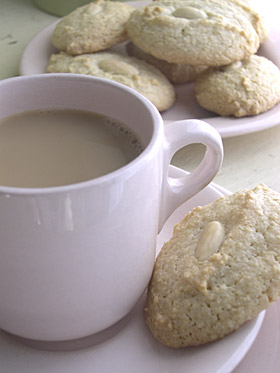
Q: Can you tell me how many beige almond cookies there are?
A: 7